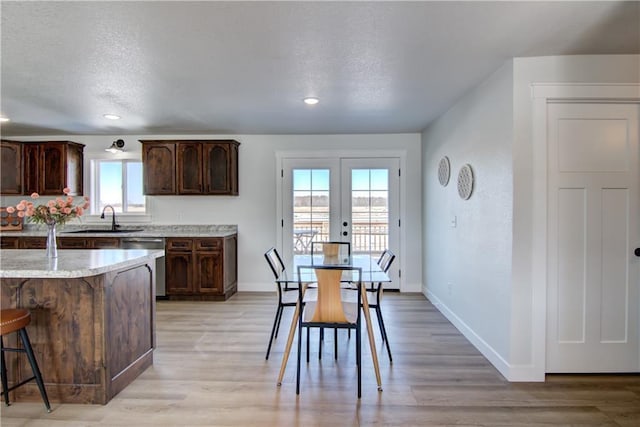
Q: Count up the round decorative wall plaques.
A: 2